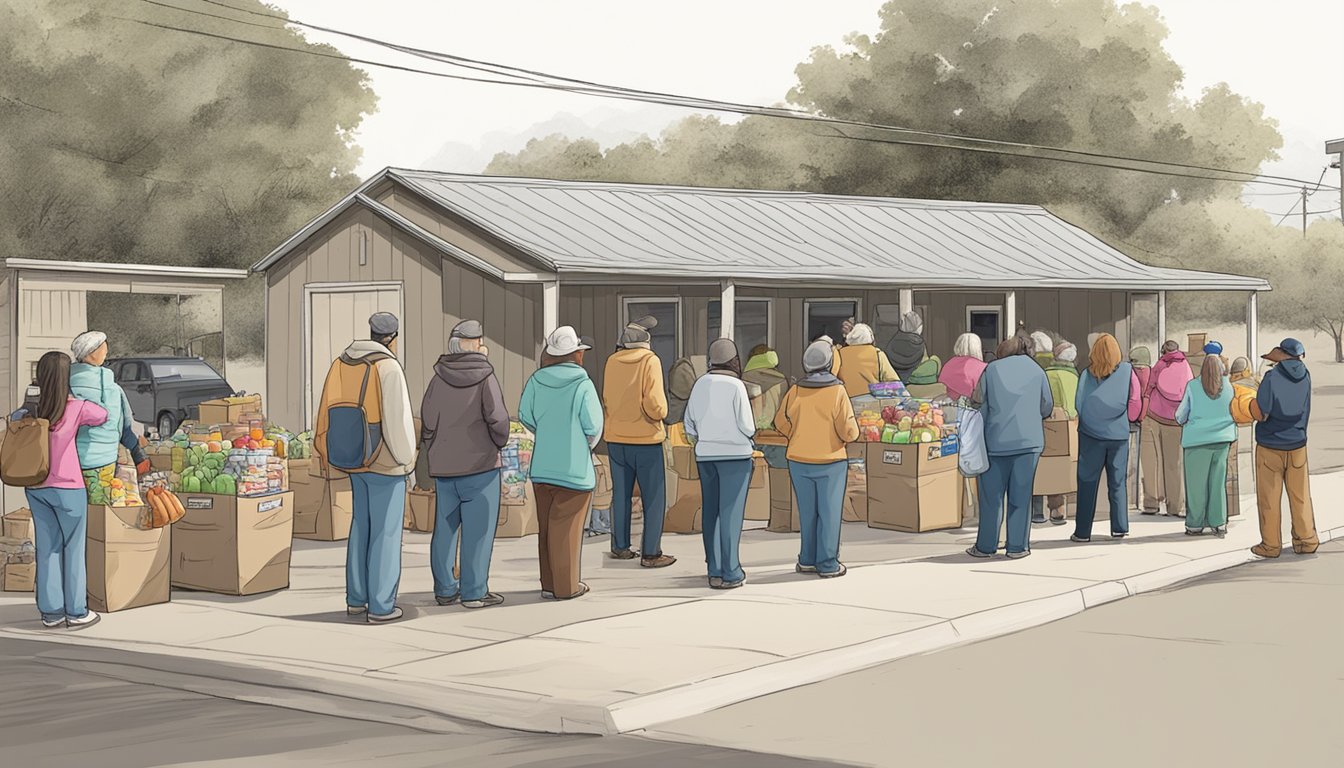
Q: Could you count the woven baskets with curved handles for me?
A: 0